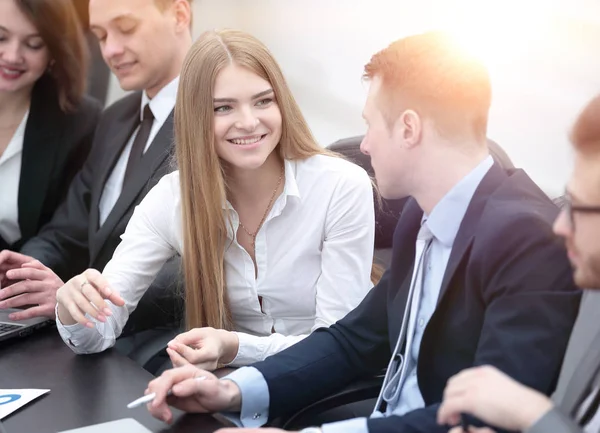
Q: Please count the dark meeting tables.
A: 1